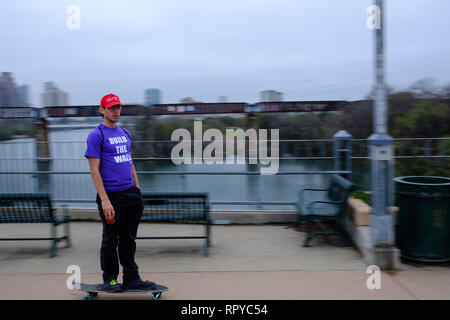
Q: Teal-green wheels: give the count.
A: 2